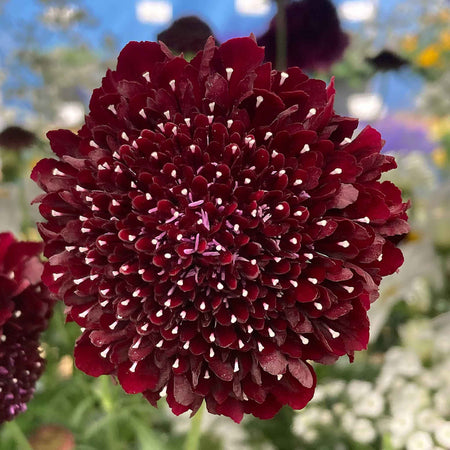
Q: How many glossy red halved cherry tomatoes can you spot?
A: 0